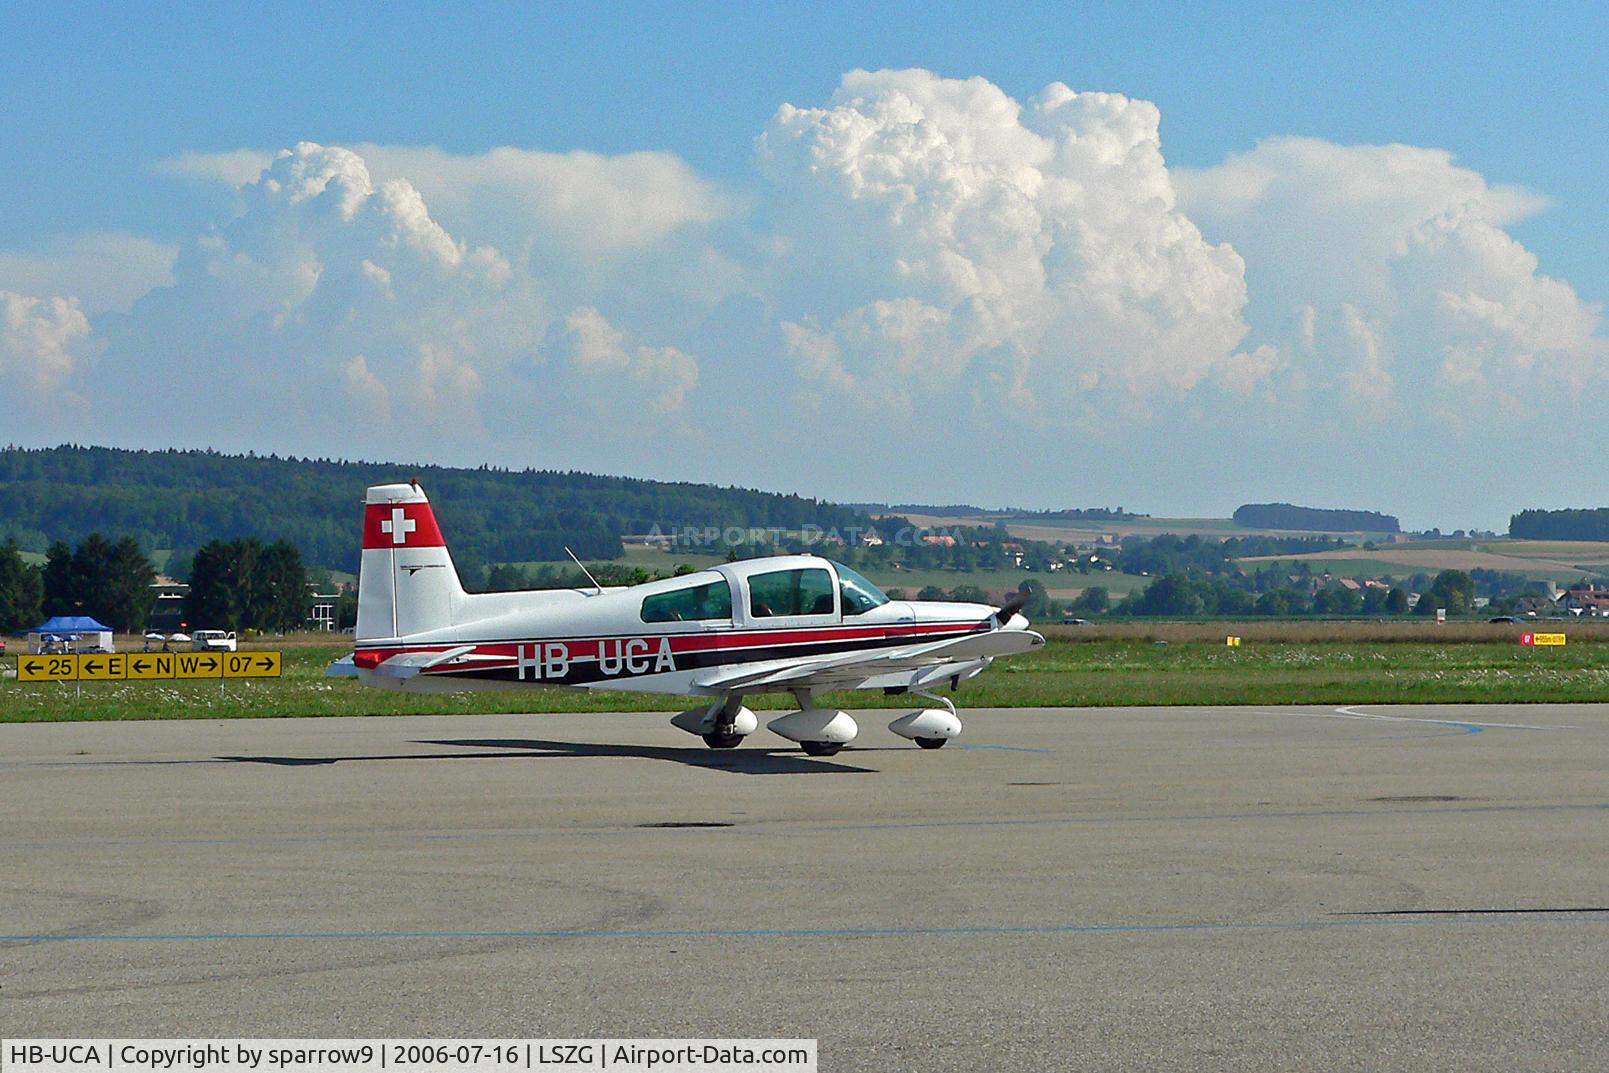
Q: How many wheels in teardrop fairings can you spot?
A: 3